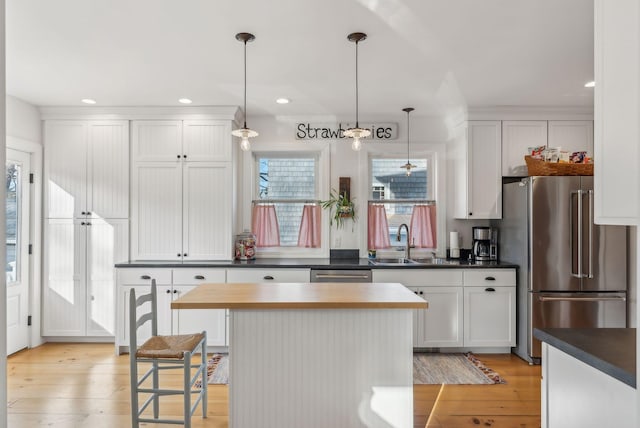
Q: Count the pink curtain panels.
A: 4